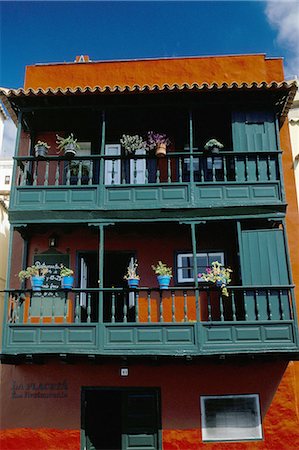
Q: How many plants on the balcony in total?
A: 10